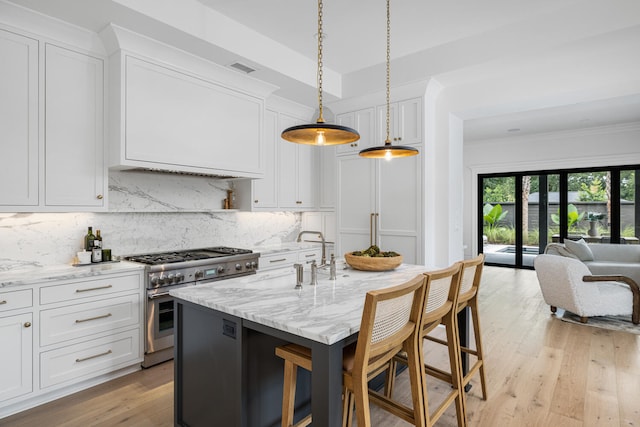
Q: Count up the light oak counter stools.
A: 3